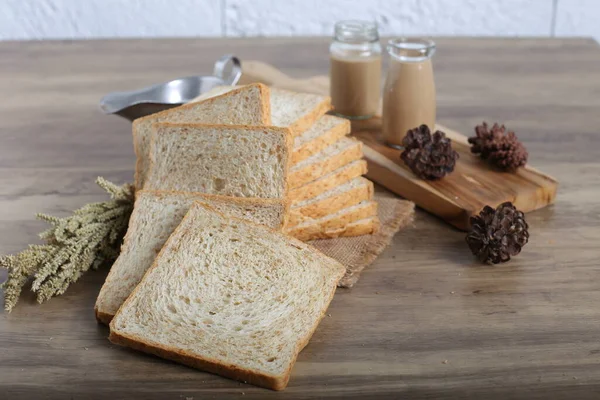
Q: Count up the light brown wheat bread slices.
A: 11